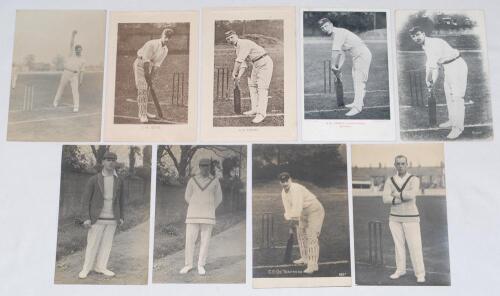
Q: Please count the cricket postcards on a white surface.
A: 9